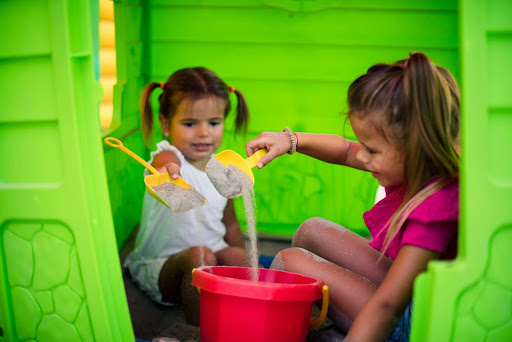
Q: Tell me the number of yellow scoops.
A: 2